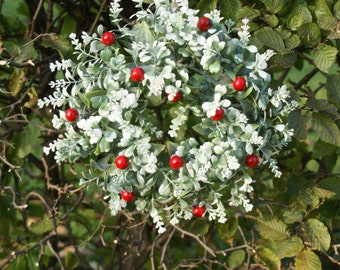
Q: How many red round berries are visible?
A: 12